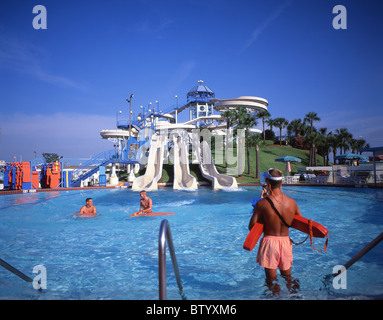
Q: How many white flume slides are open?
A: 3